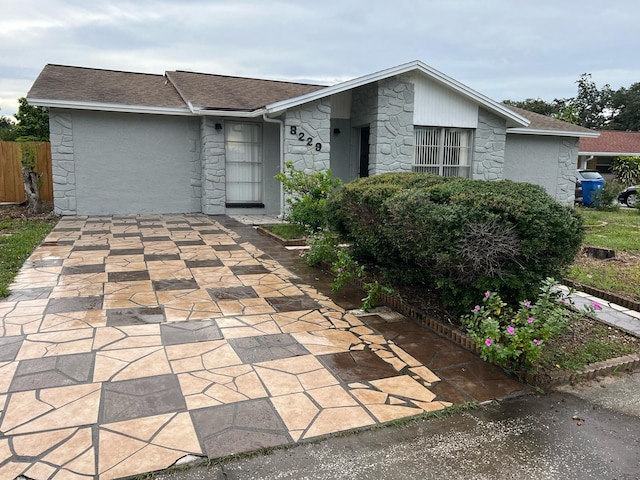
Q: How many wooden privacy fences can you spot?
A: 1